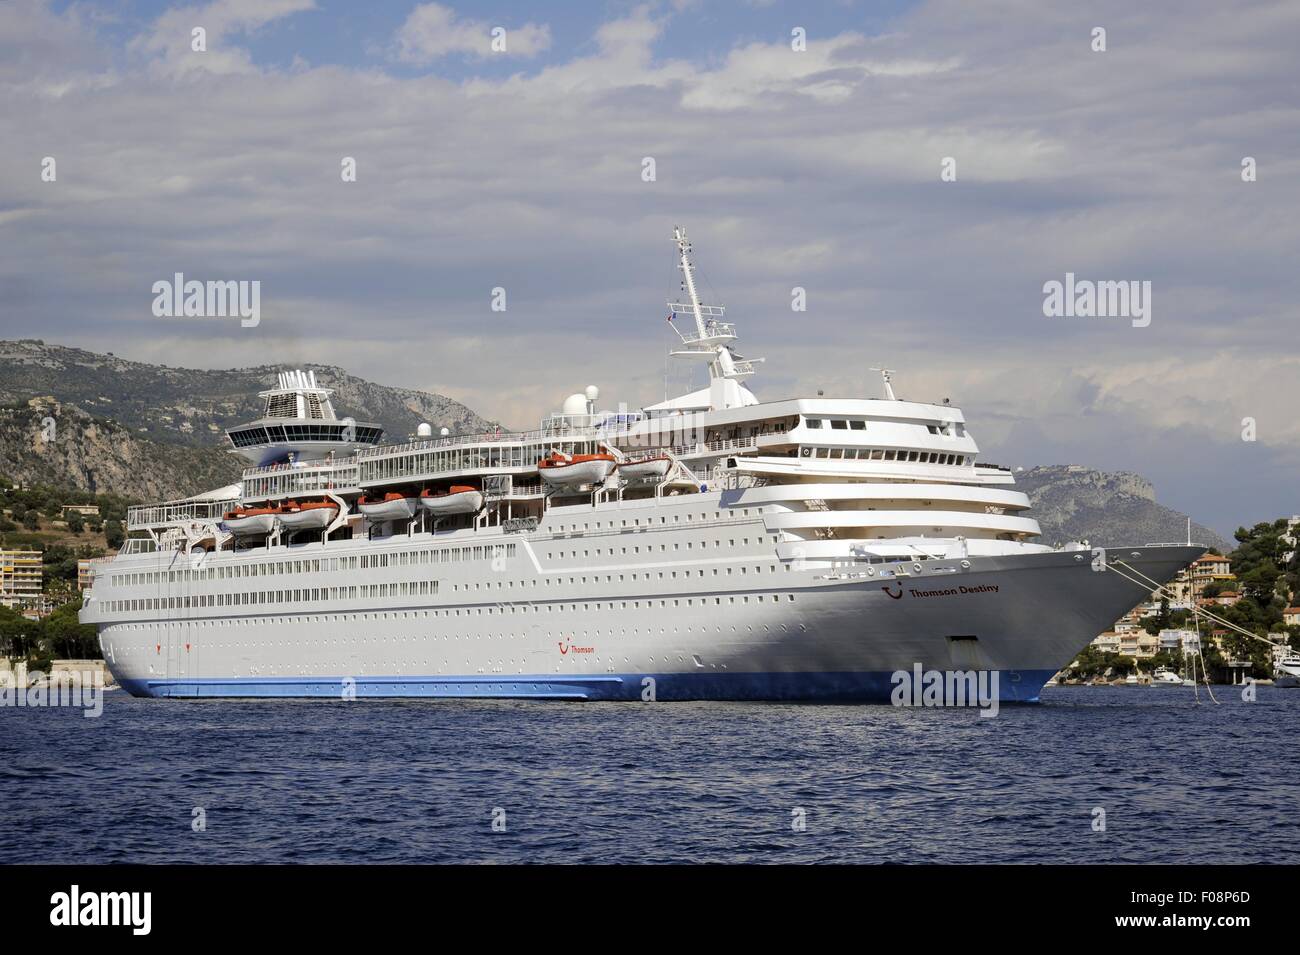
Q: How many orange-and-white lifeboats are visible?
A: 6